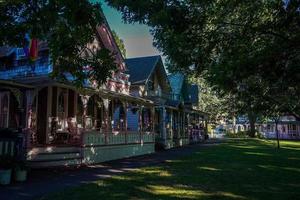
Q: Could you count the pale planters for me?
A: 2